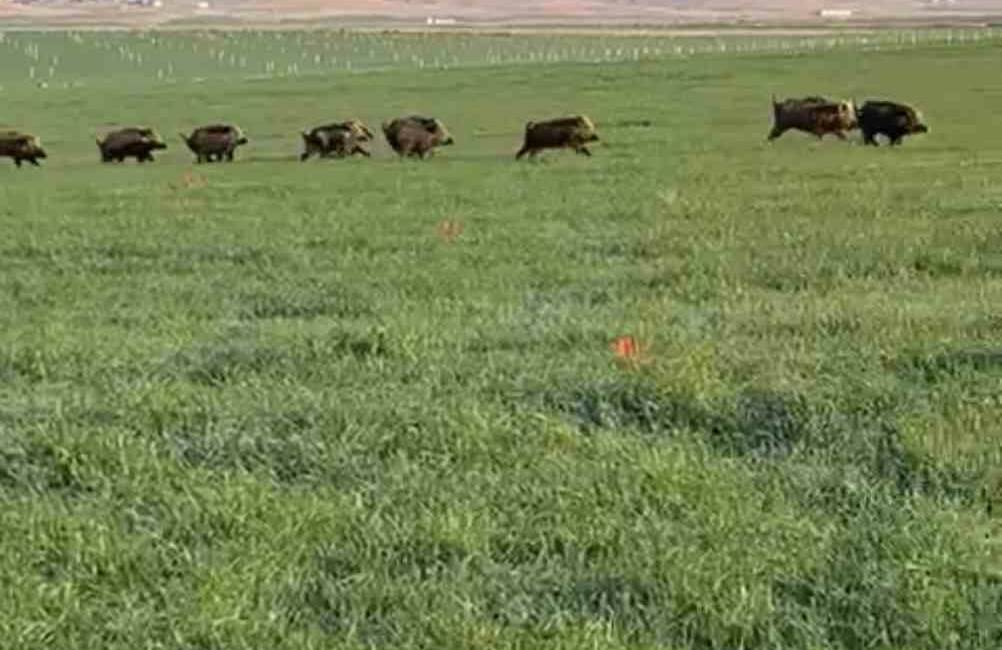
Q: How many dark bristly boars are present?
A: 8